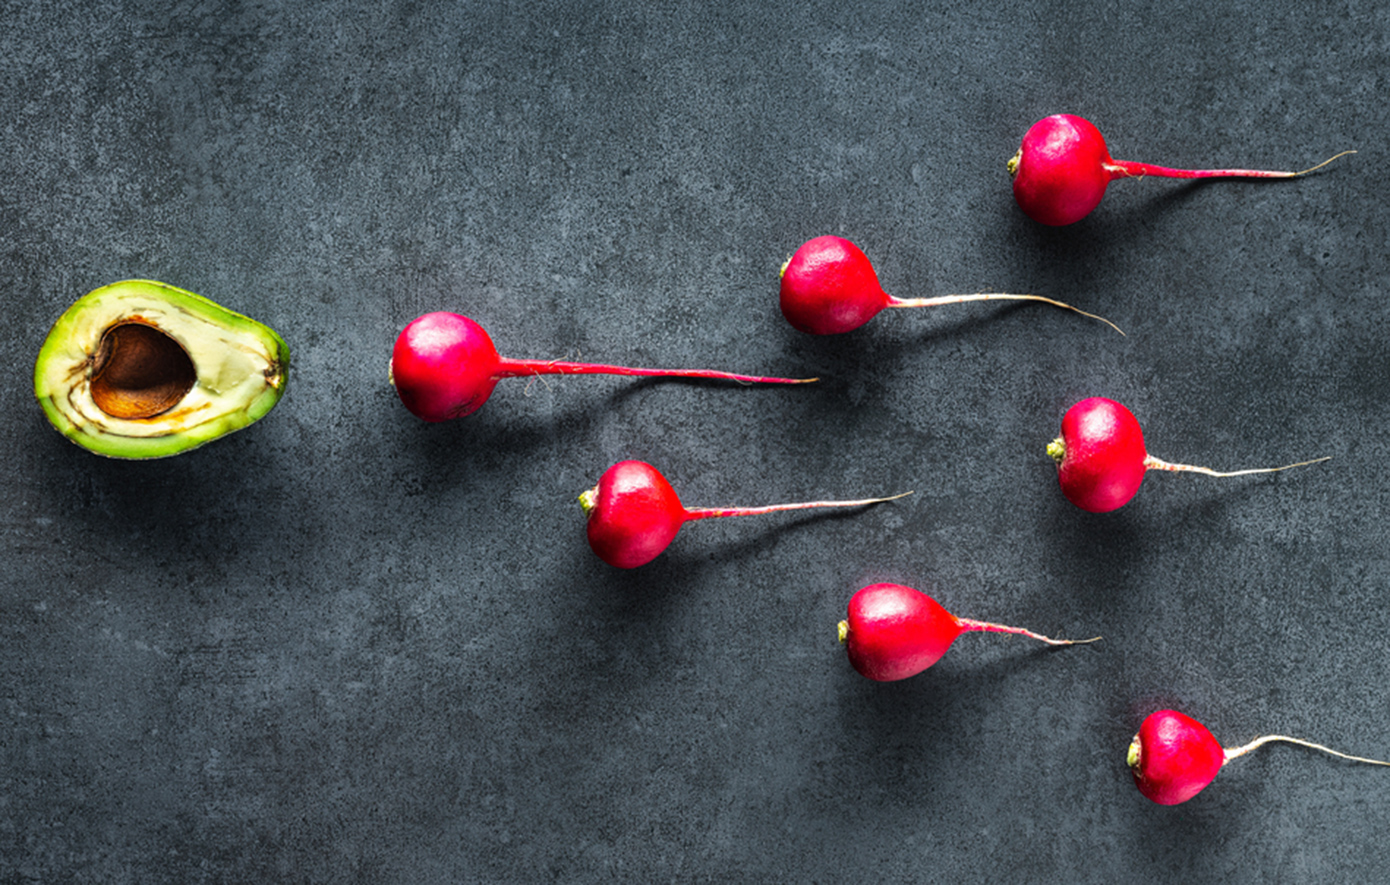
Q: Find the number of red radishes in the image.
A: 7